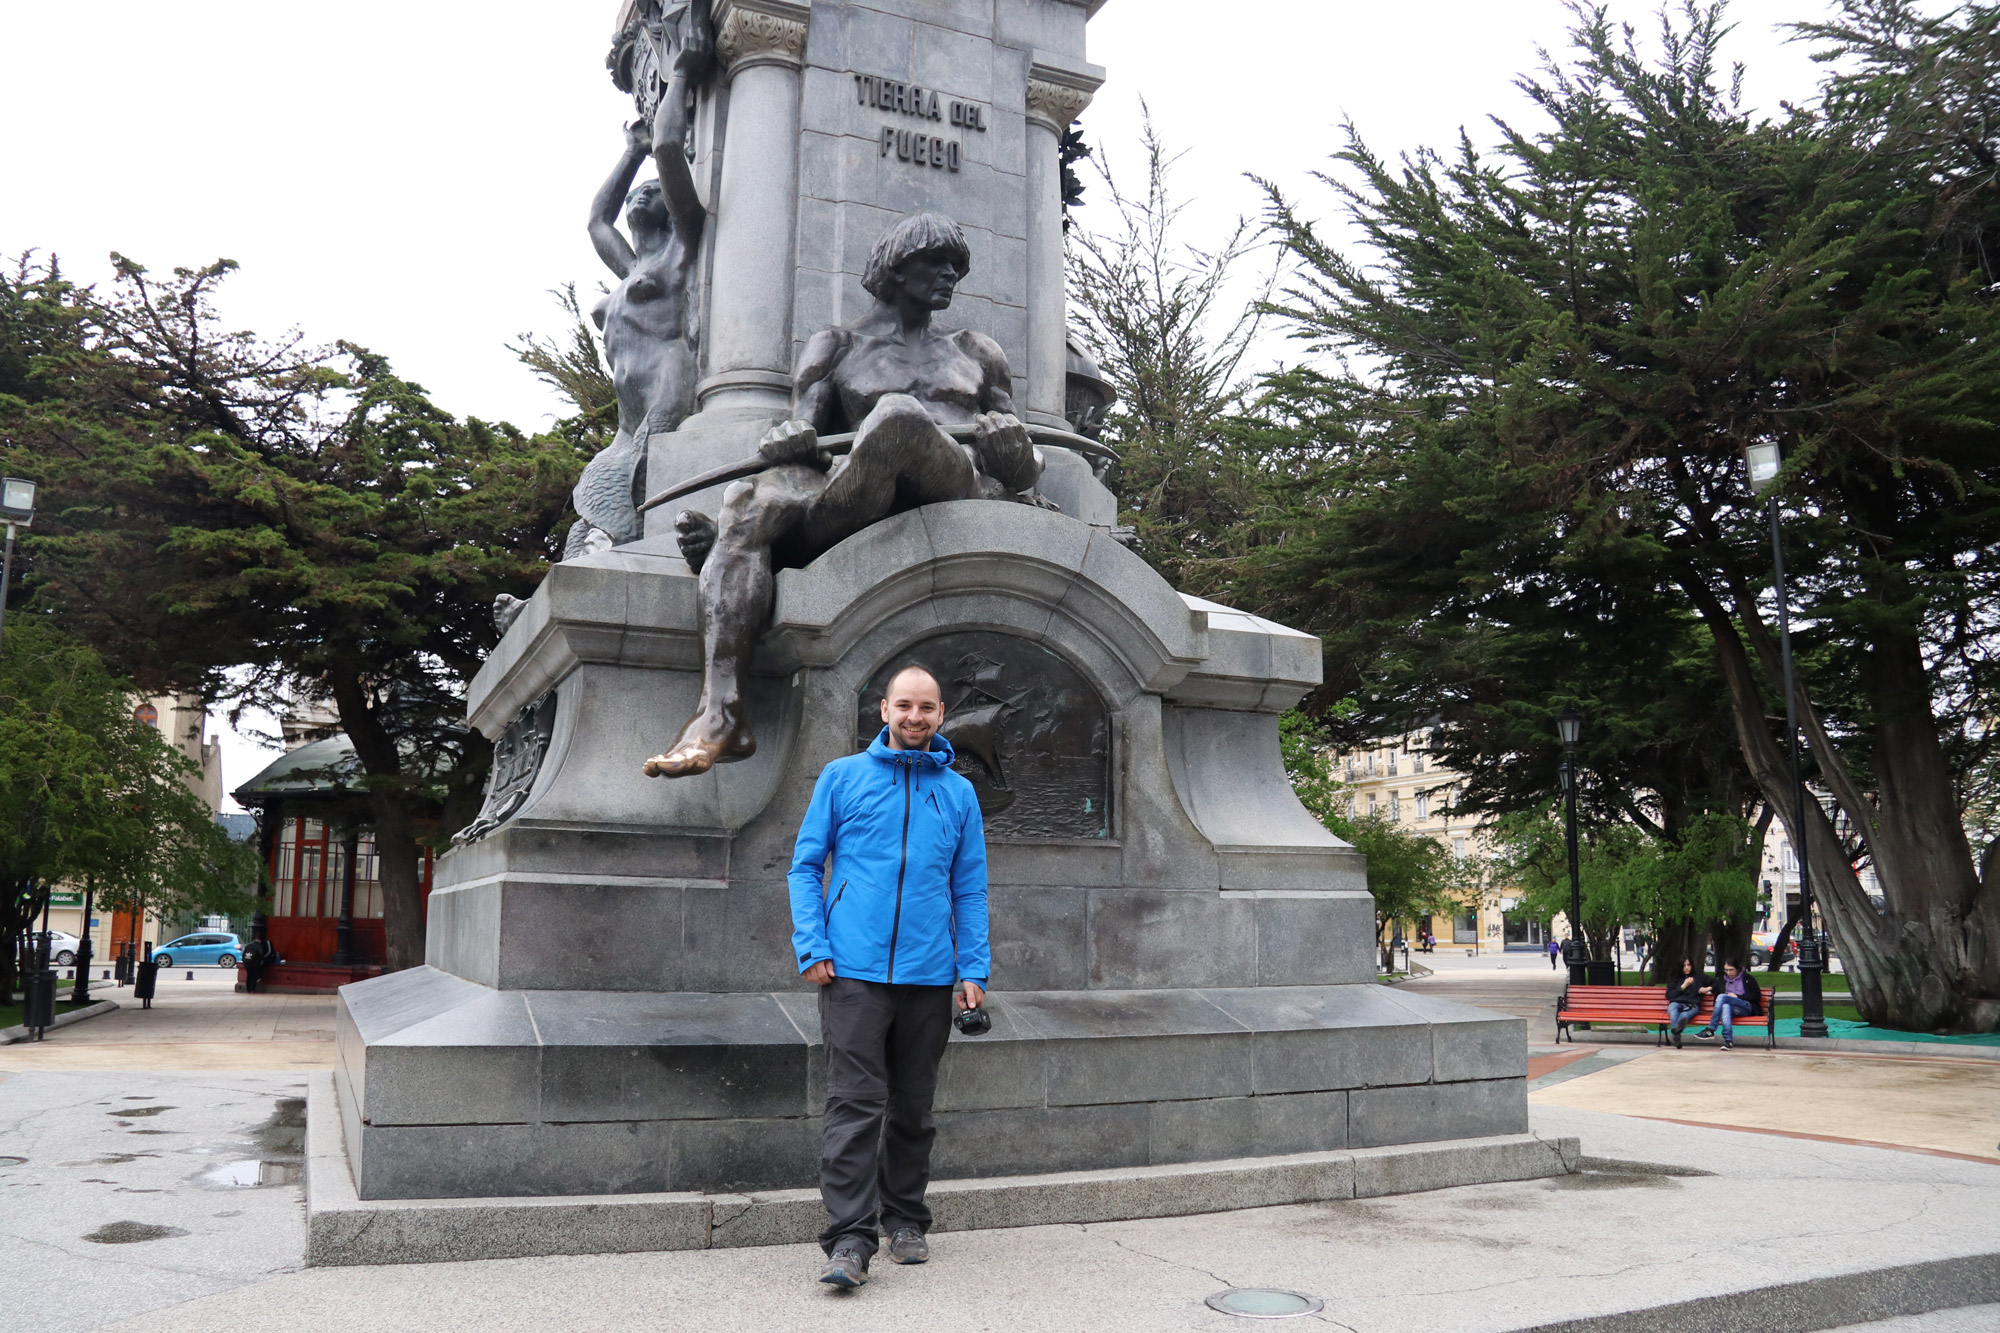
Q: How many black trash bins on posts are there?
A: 3